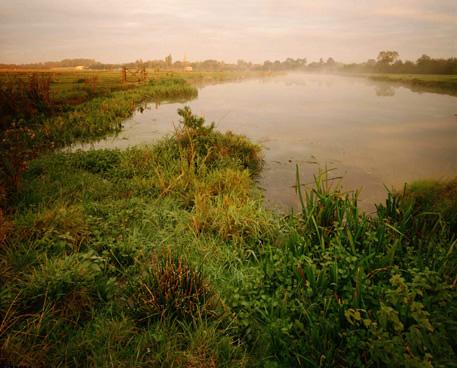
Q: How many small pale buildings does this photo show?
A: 2